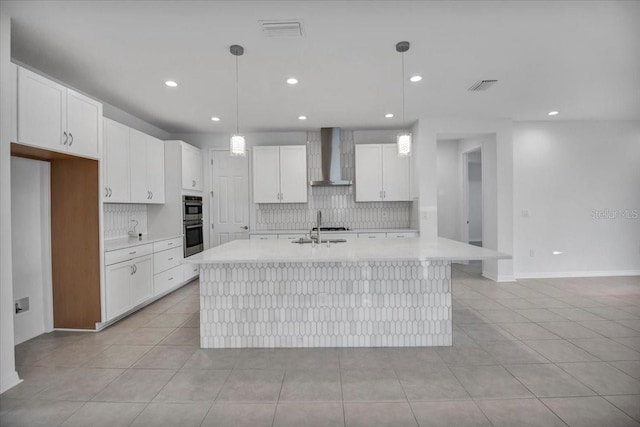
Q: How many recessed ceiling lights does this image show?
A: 7